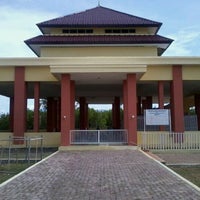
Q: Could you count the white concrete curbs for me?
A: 2